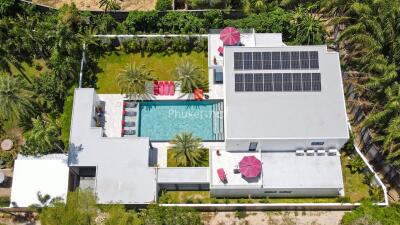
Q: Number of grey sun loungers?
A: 4